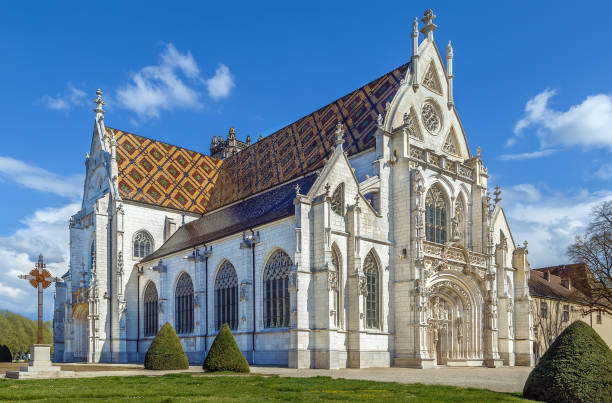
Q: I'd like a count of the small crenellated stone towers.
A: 1